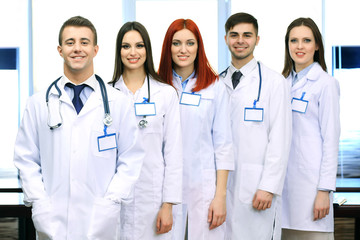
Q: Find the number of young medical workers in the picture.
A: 5